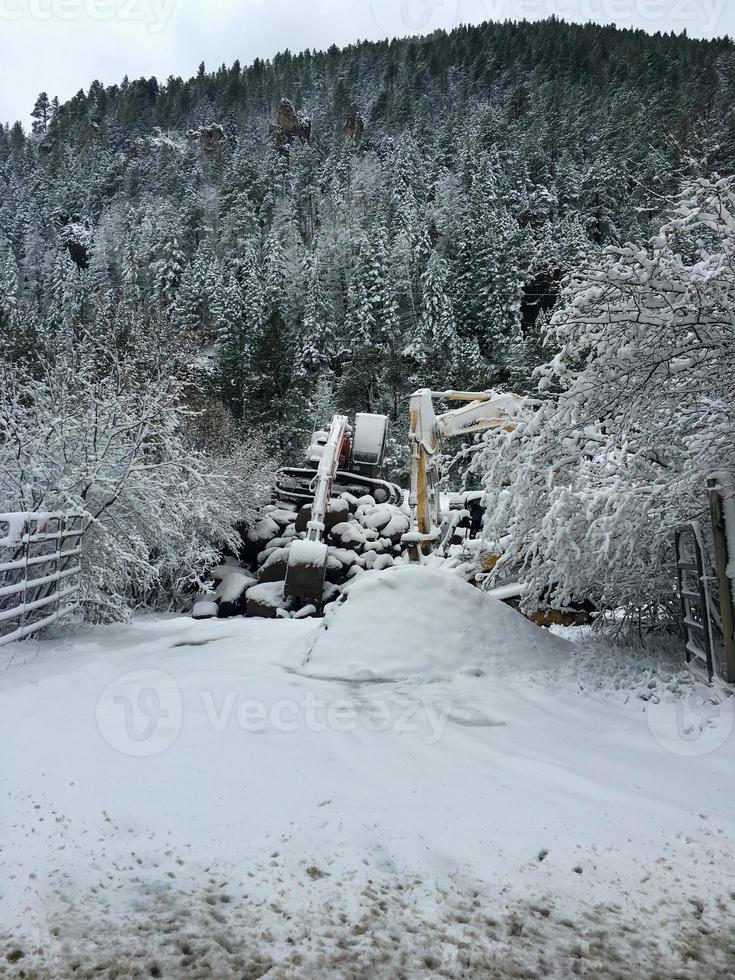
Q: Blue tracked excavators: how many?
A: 0